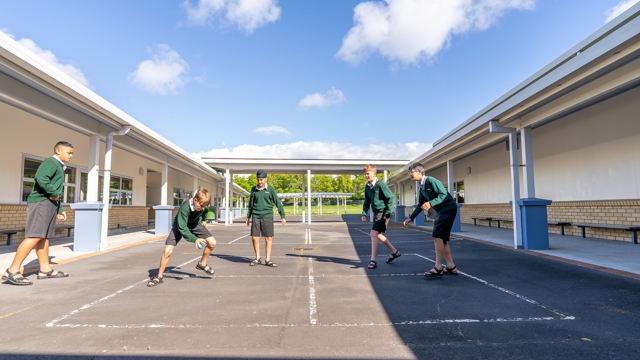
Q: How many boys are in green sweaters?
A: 5